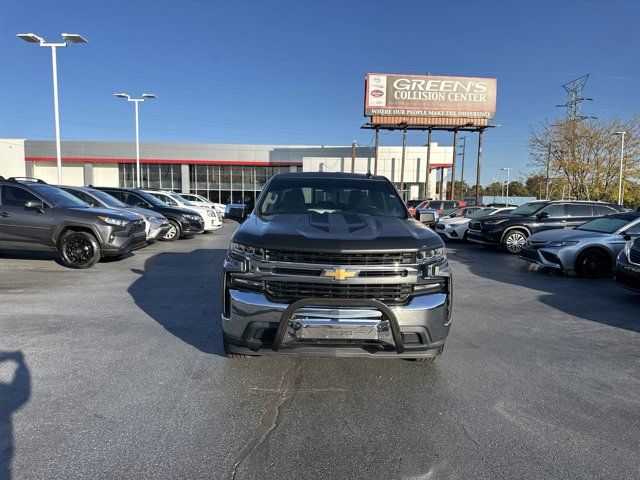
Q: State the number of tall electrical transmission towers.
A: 1